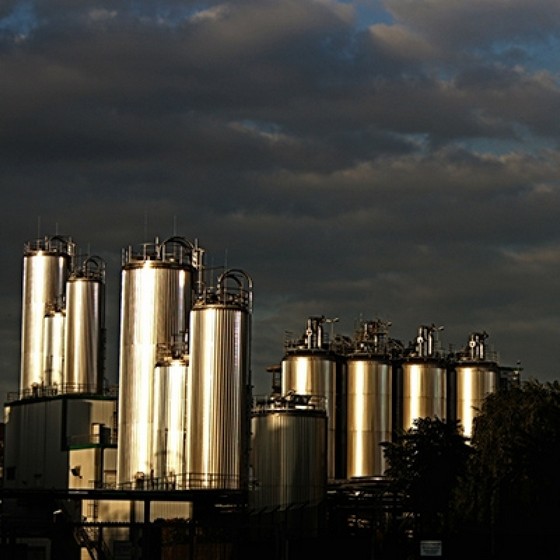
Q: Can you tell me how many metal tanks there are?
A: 11